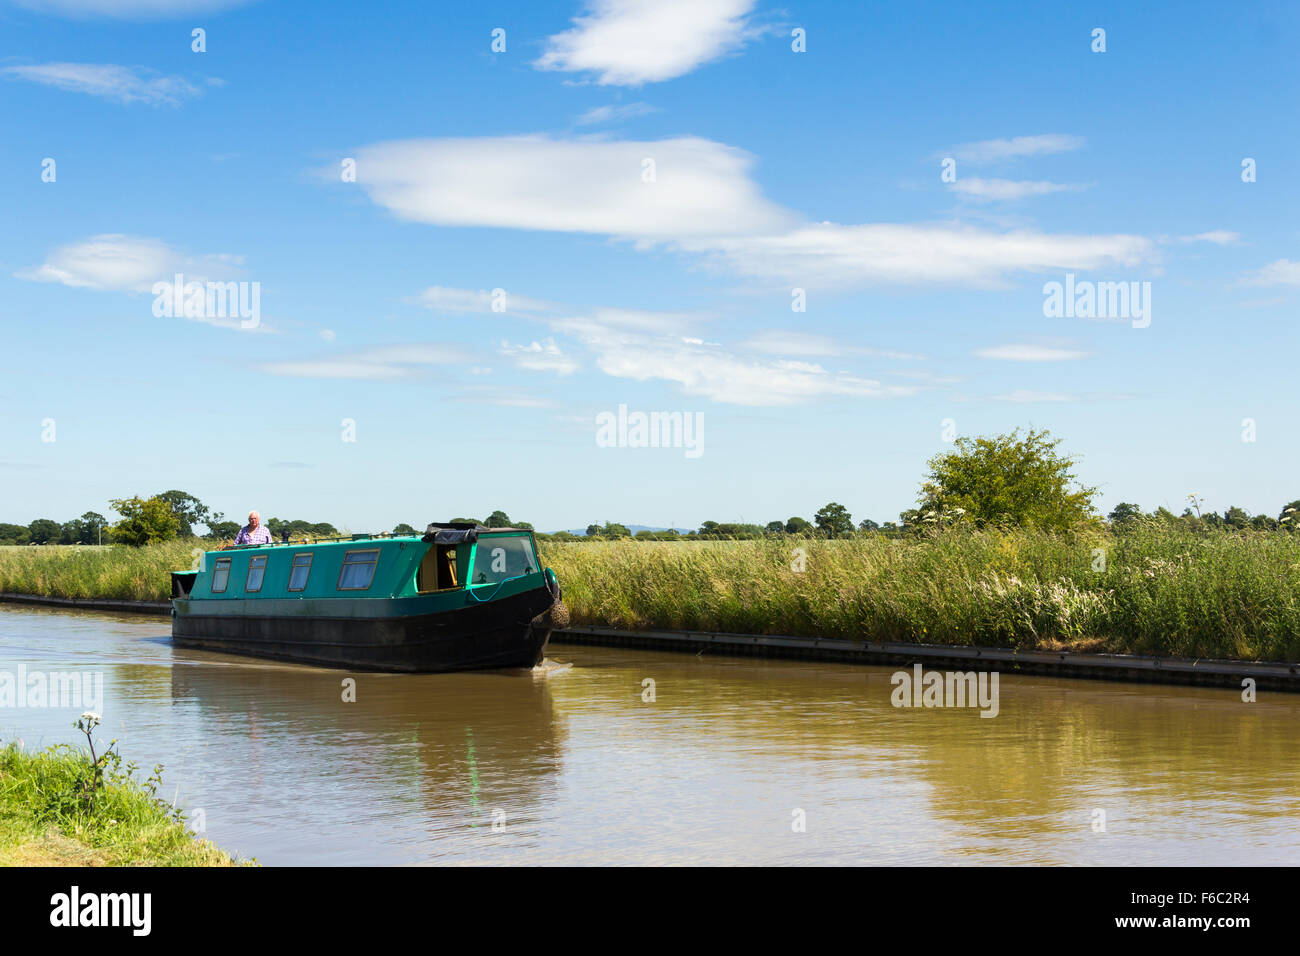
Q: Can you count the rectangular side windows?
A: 4